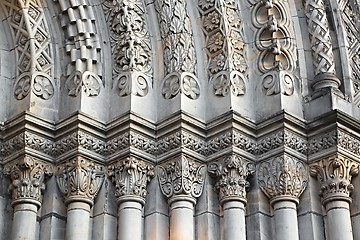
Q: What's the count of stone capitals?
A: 7